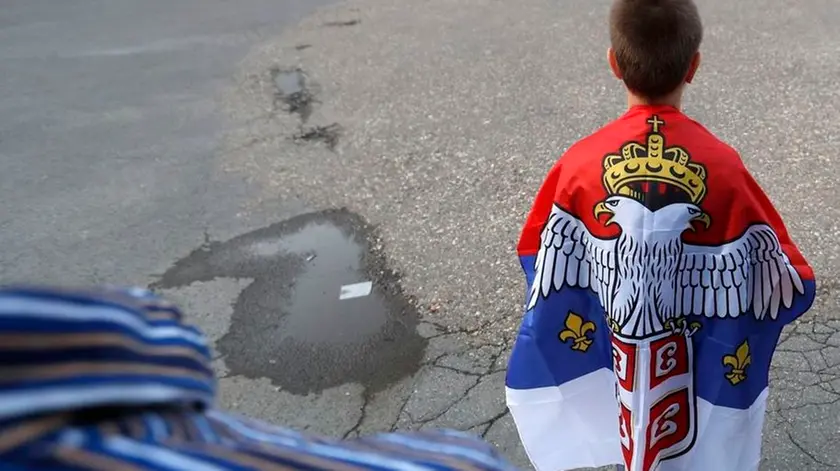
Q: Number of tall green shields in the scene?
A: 0